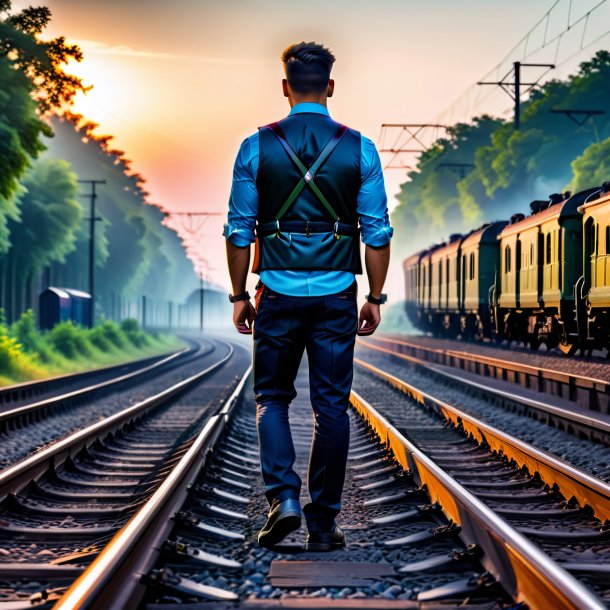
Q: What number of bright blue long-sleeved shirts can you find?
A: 1